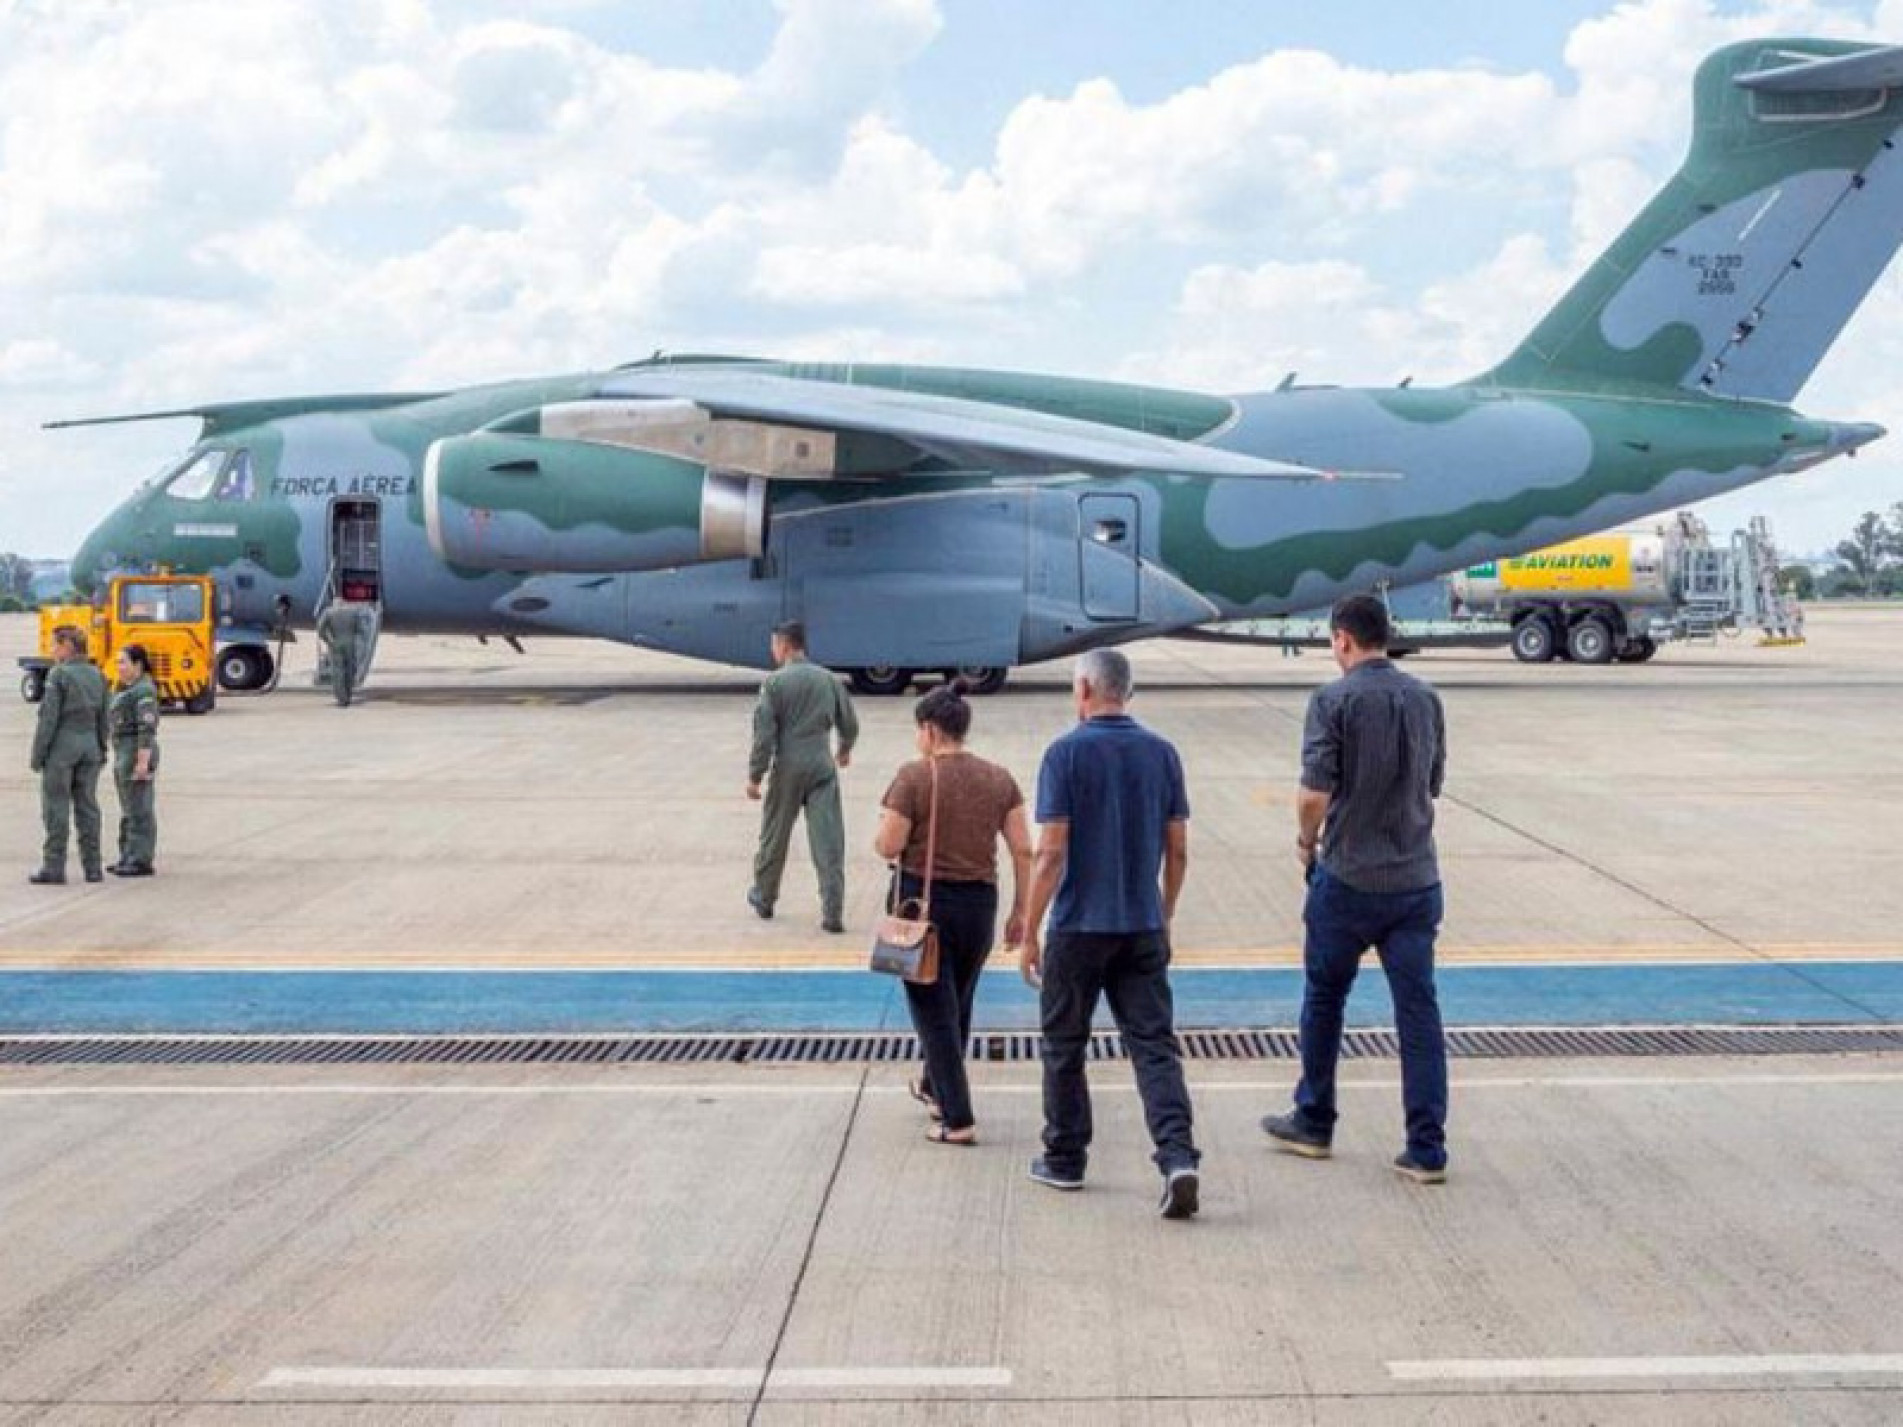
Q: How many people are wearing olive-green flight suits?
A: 4